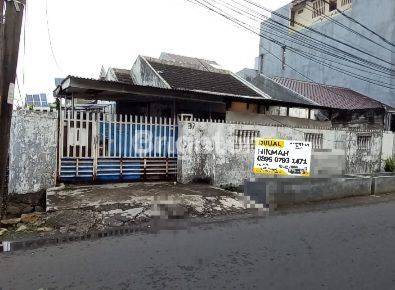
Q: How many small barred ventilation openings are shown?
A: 3